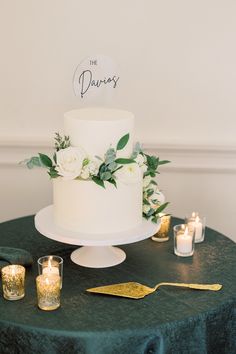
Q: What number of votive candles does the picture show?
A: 6